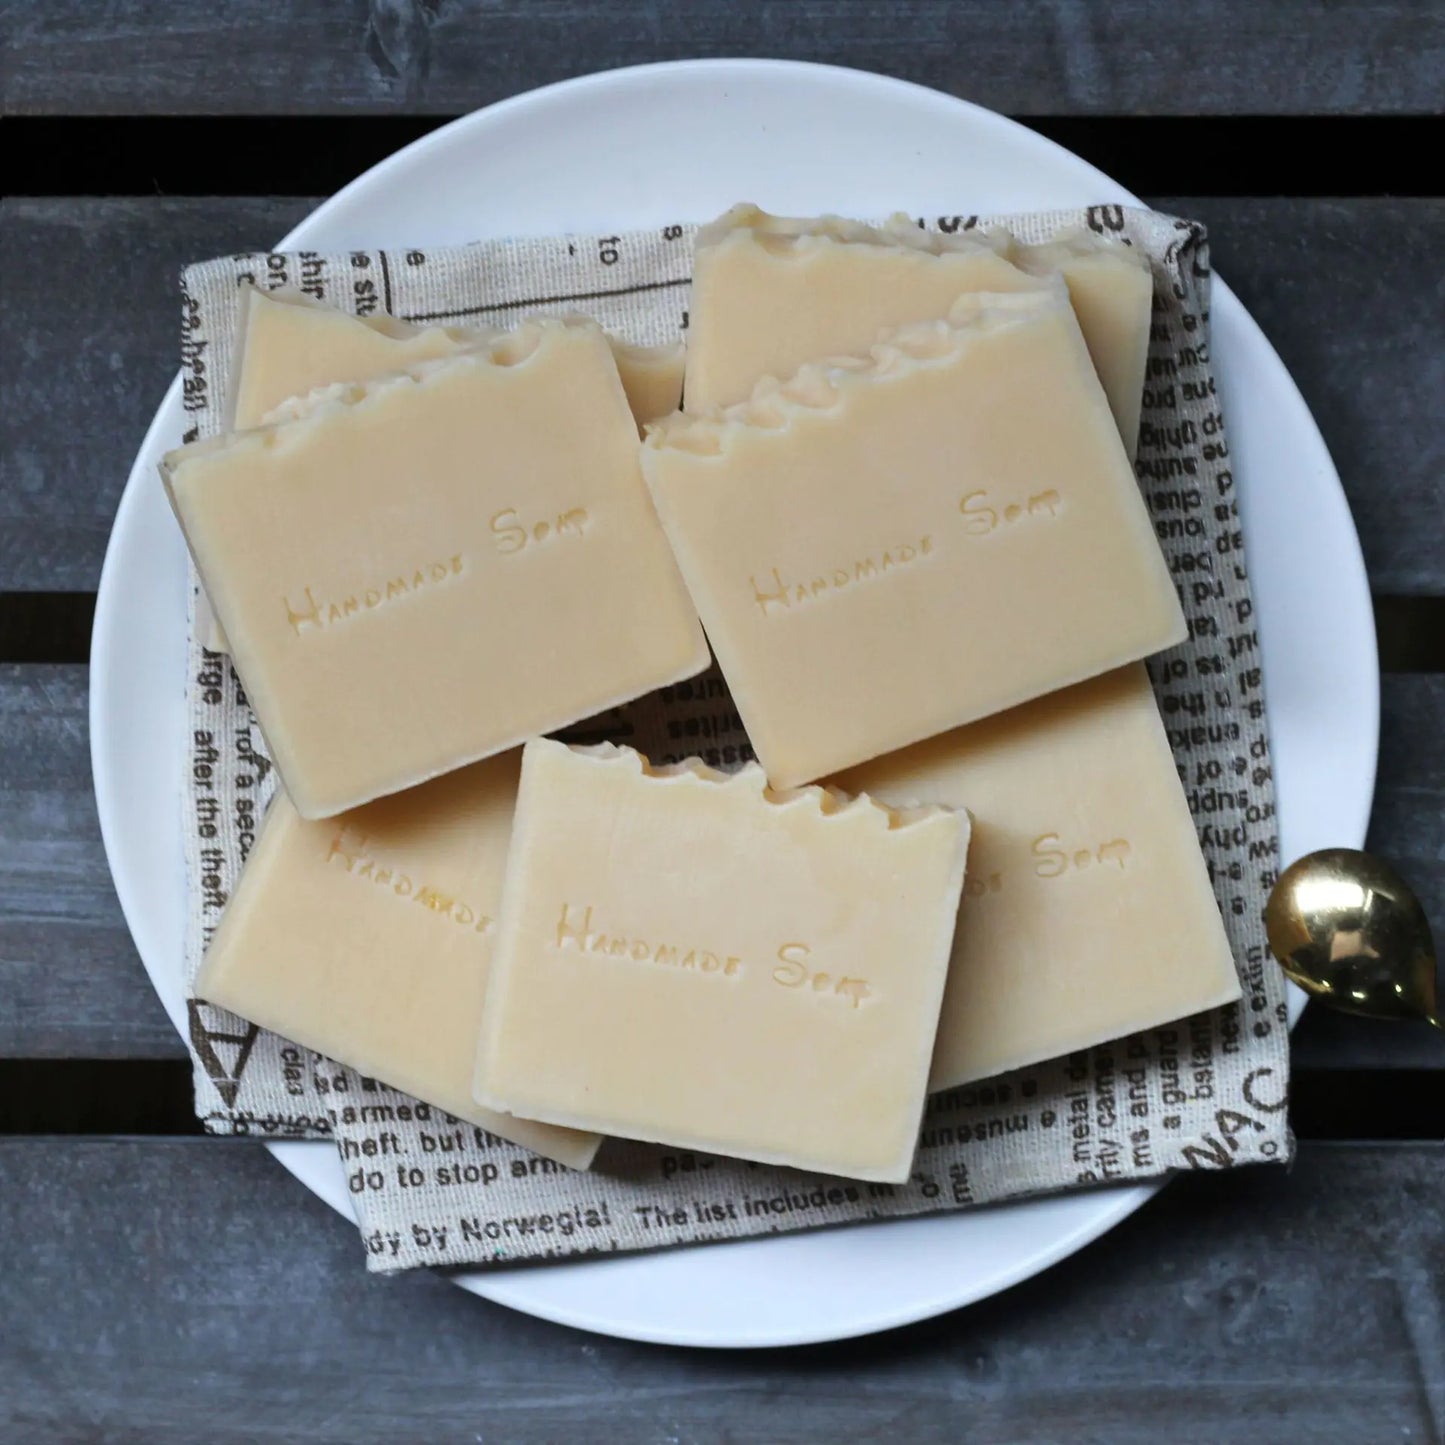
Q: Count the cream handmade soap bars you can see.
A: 7